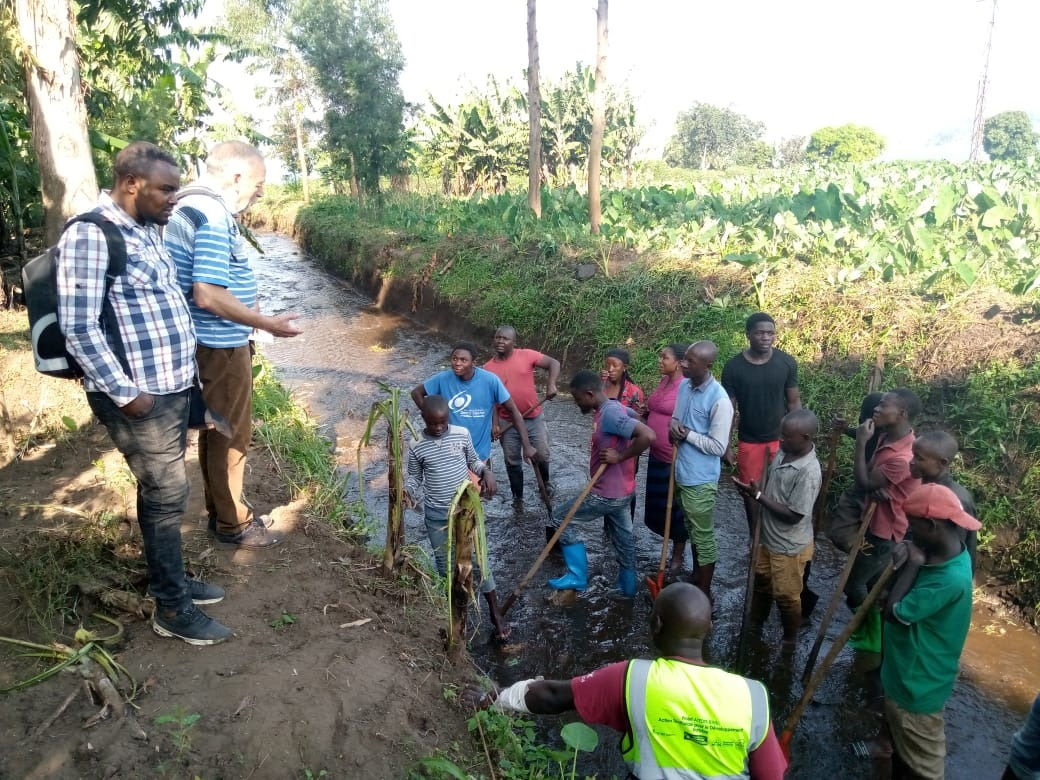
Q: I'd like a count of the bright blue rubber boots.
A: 2